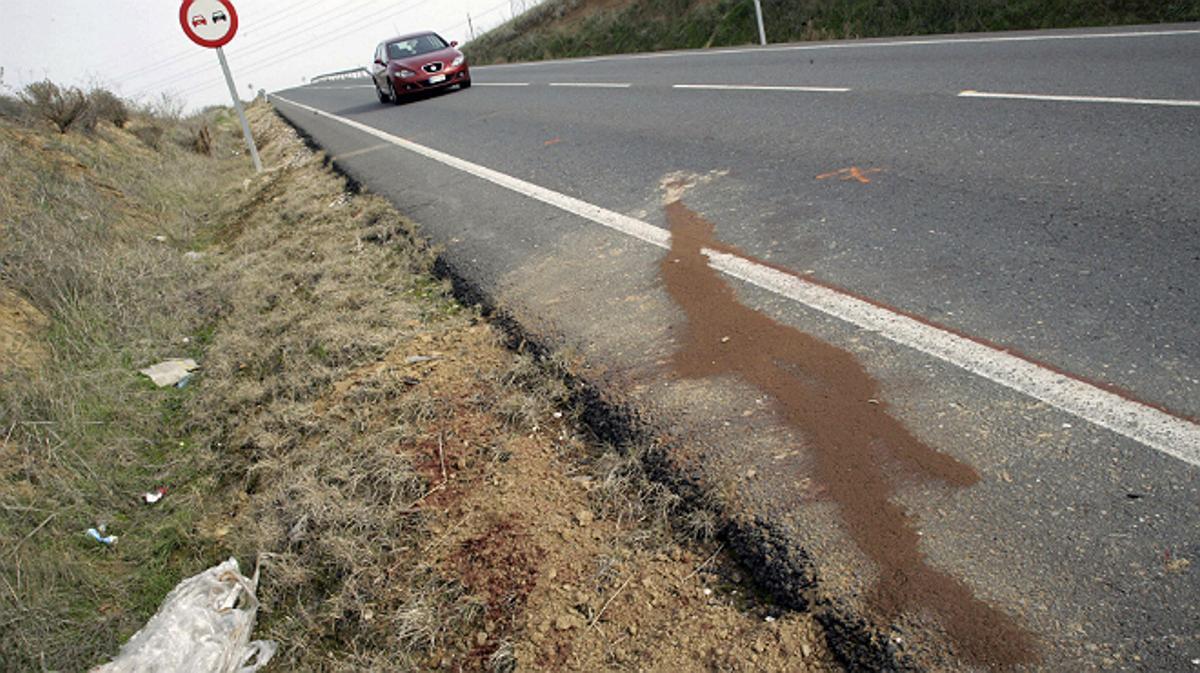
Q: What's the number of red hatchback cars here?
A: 1